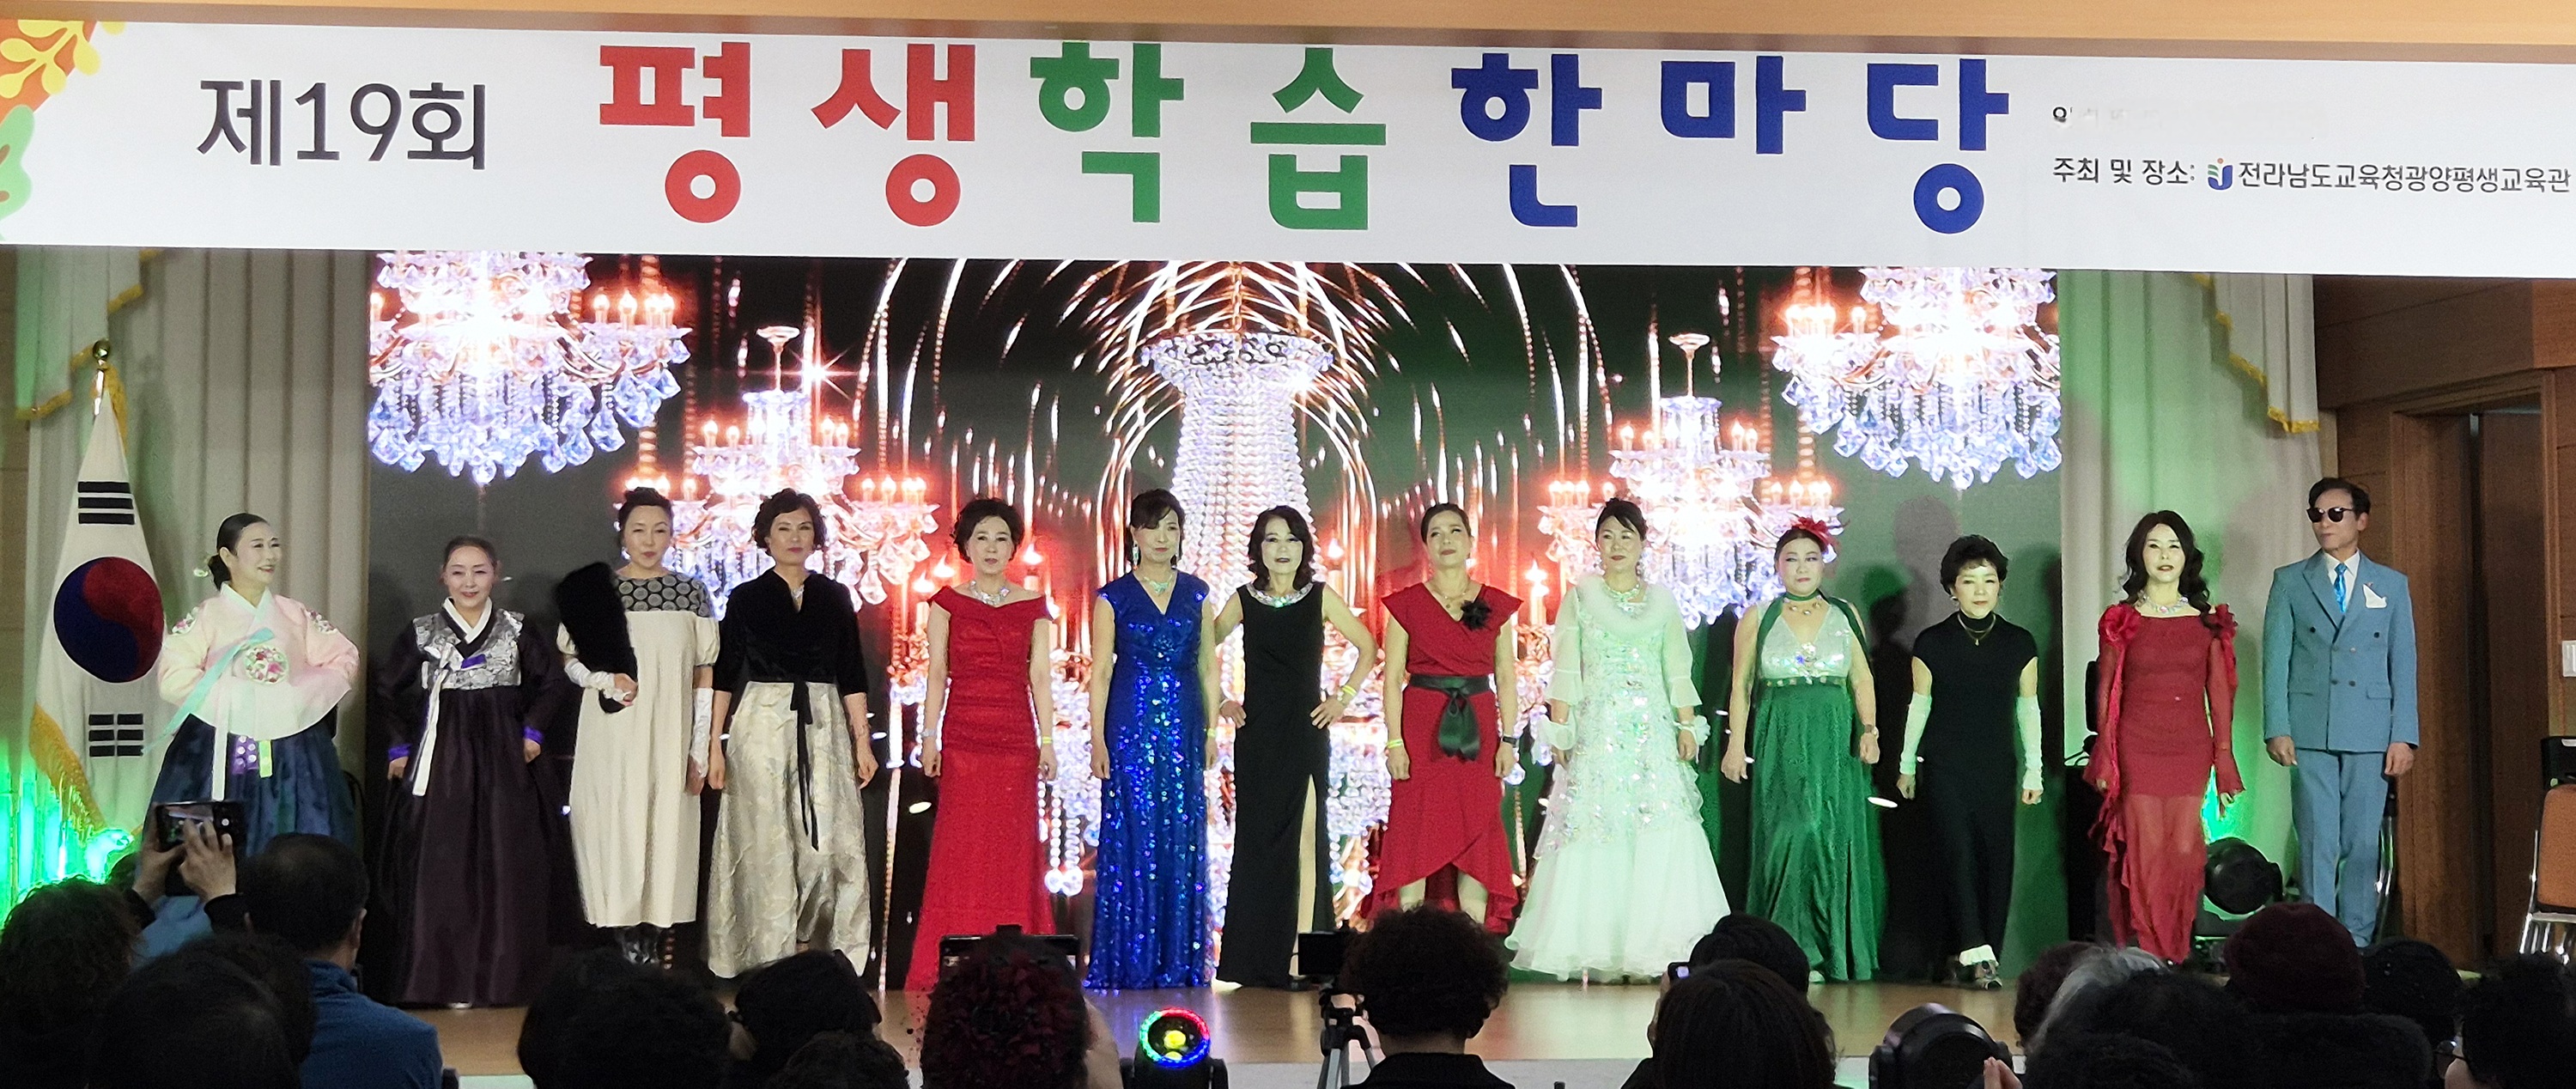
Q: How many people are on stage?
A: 13